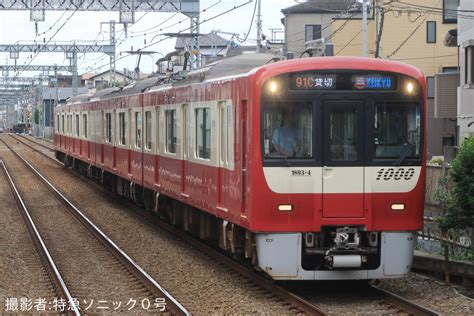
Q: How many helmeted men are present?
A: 0